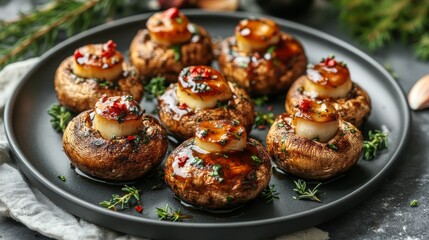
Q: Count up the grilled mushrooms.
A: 8